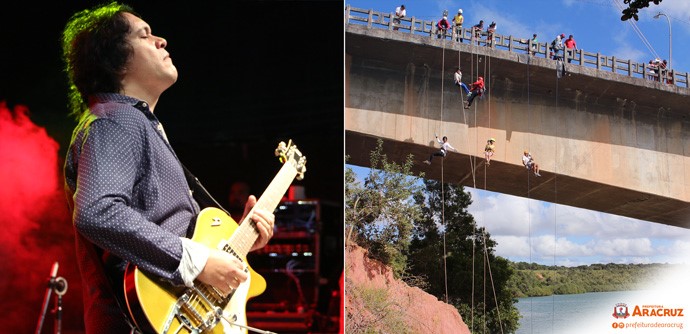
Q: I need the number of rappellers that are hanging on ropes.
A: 5